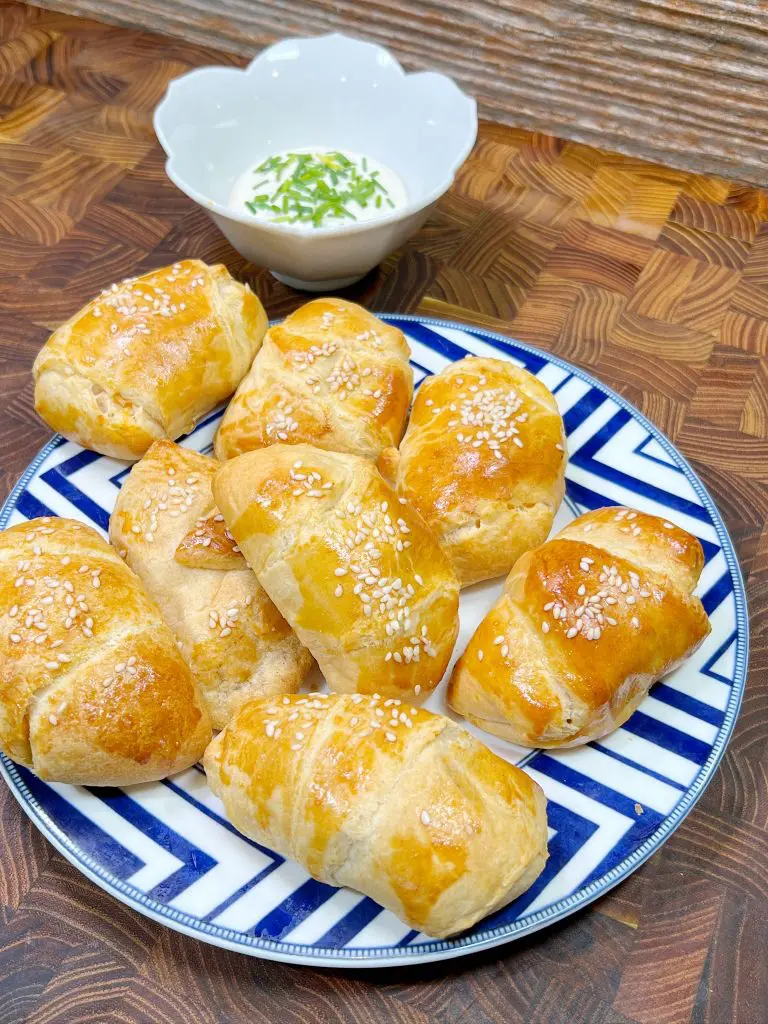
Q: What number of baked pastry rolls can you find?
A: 8